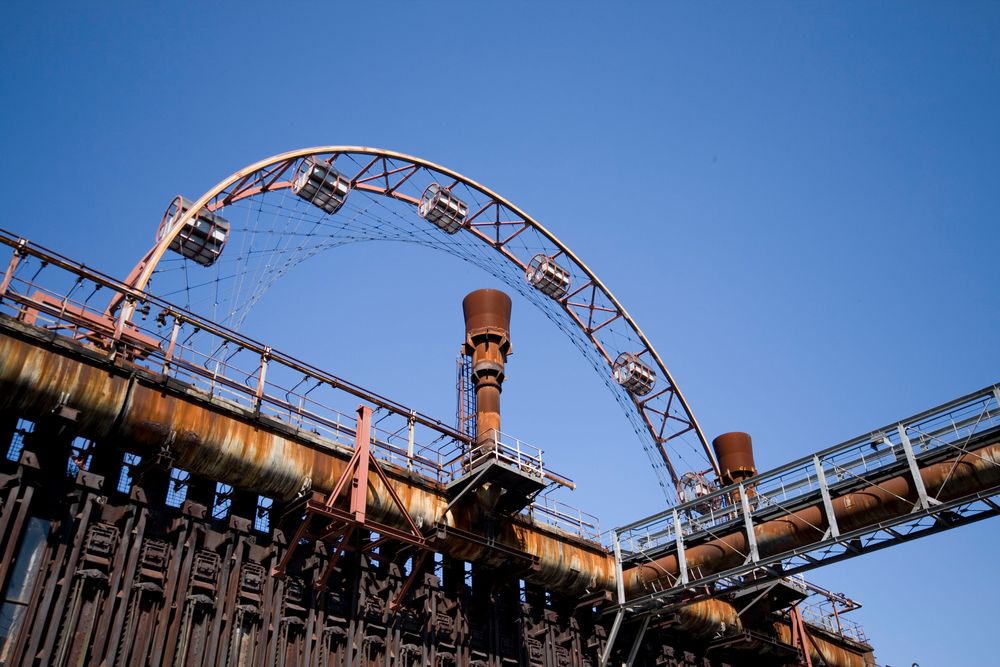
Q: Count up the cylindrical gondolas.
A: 6